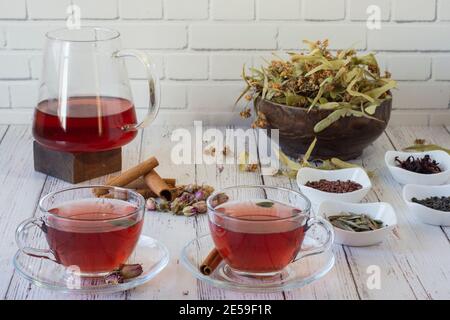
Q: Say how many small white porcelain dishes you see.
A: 4